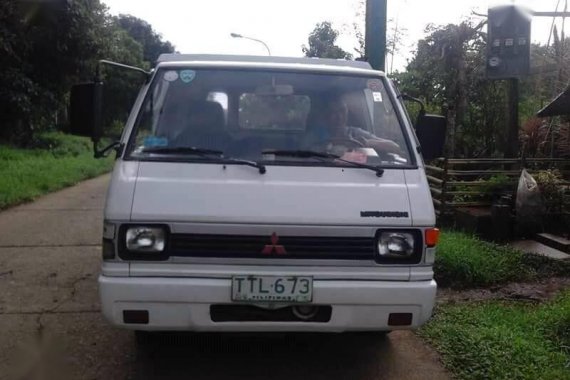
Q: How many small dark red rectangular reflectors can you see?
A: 2